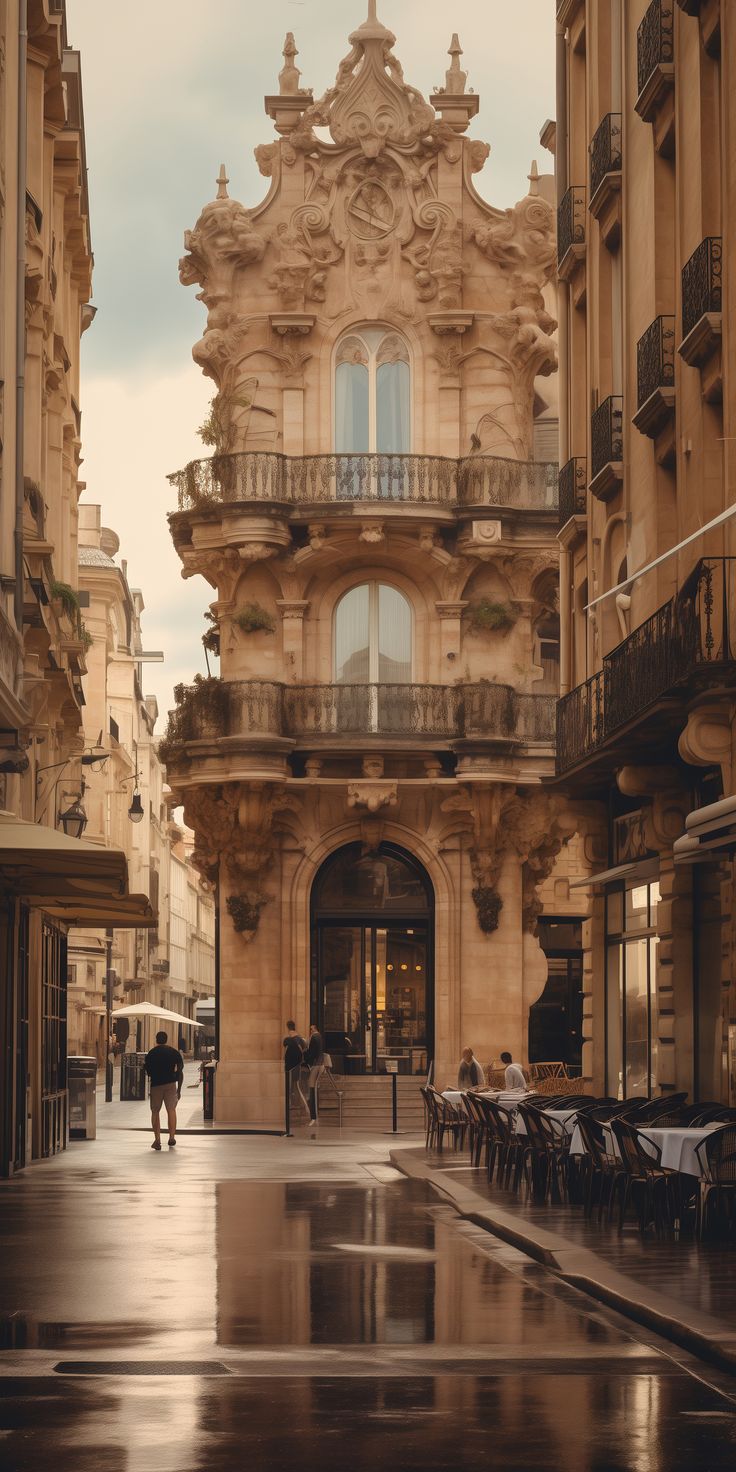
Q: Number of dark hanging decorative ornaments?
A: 2